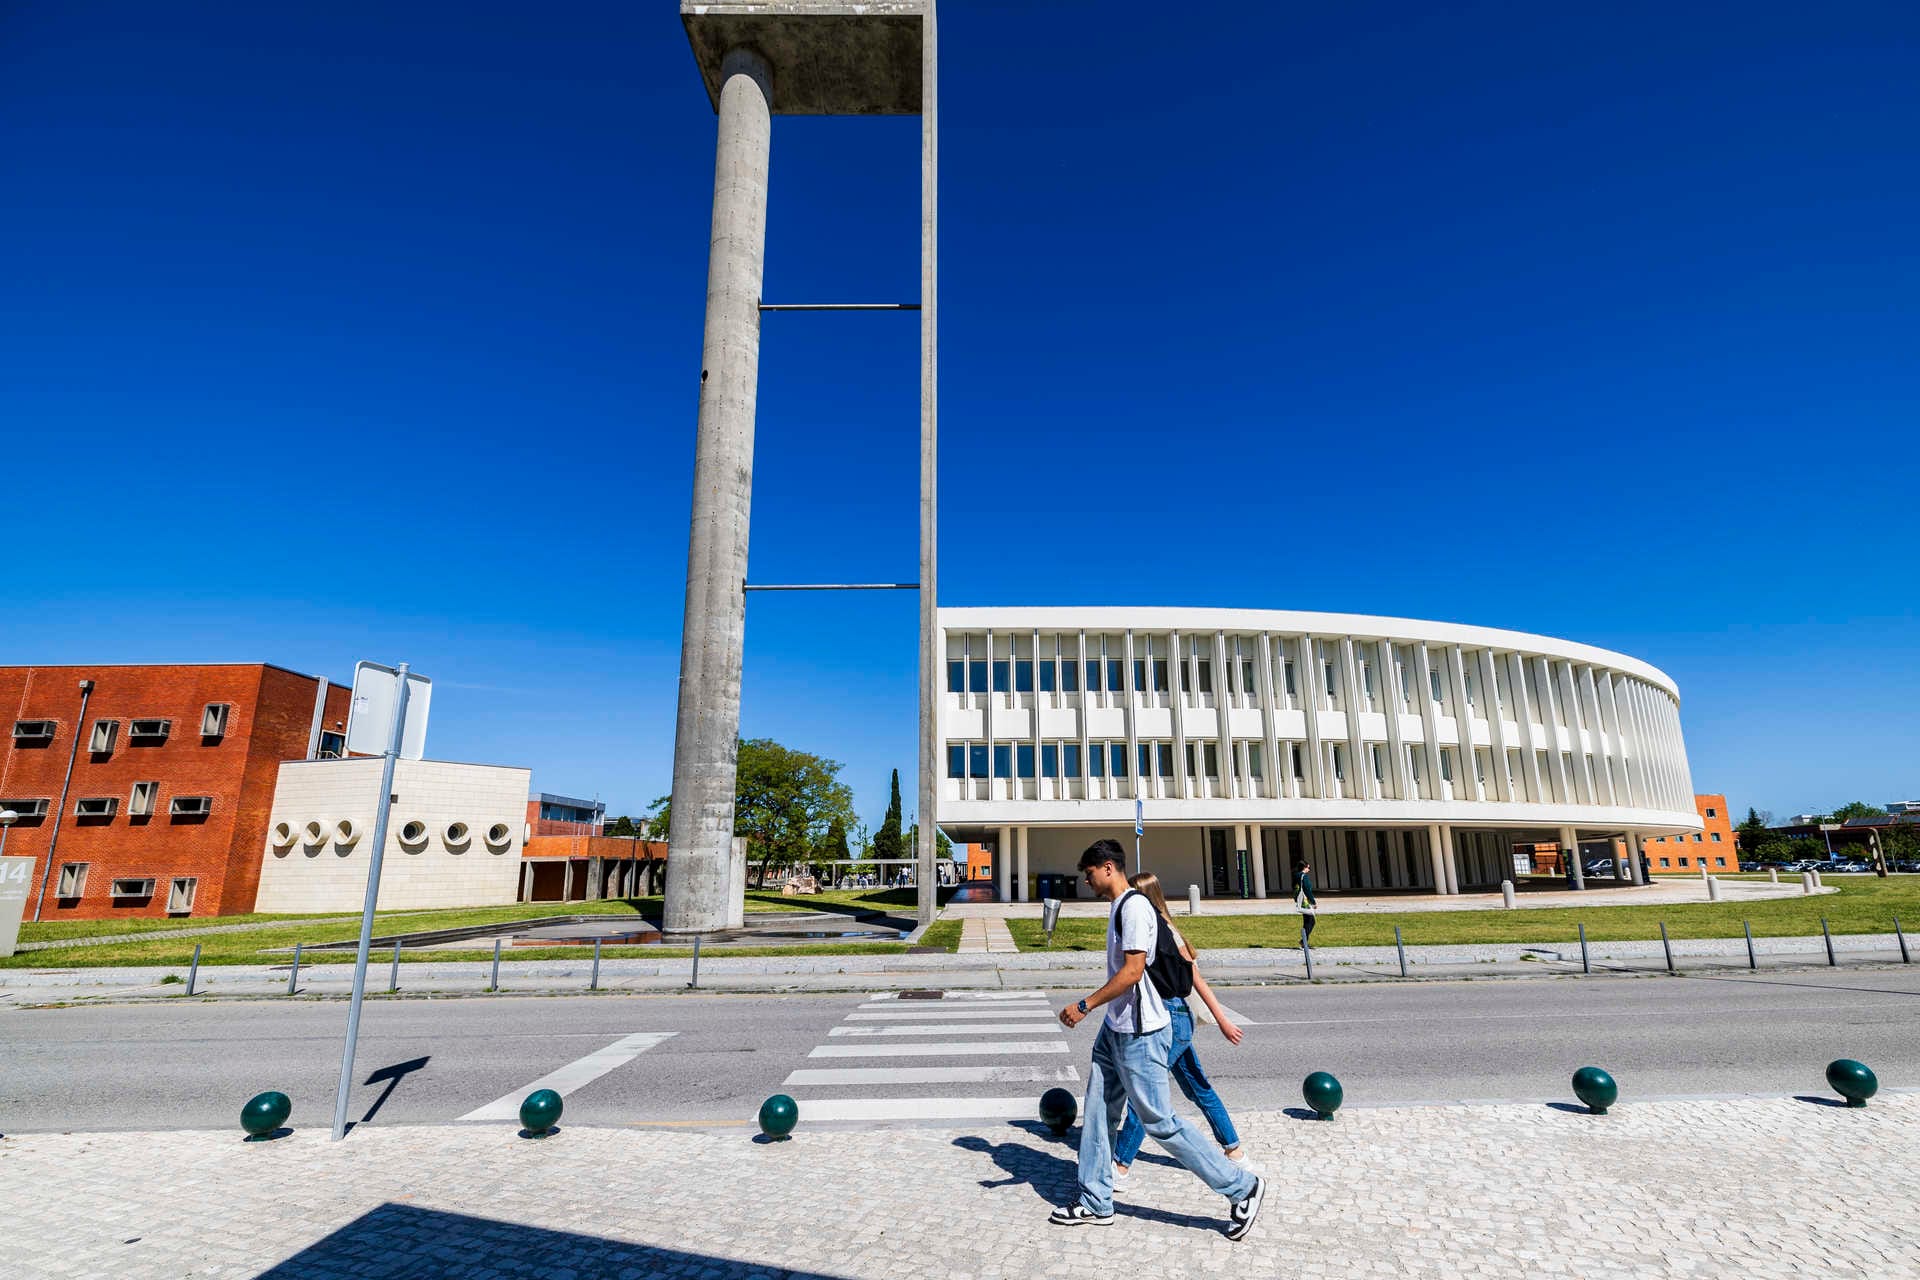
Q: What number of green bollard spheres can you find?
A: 7